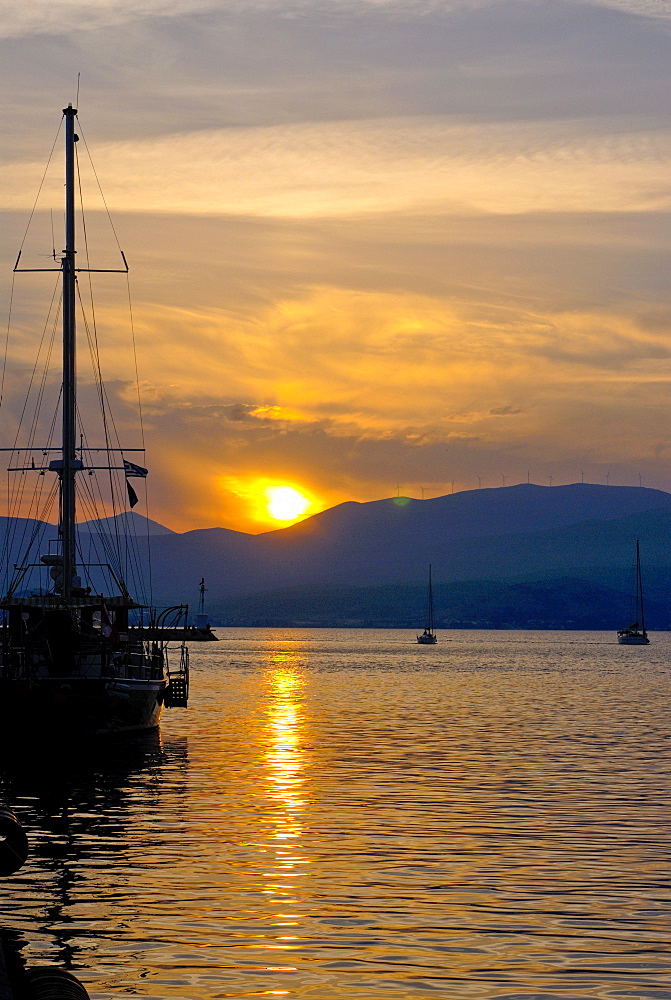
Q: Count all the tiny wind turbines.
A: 10